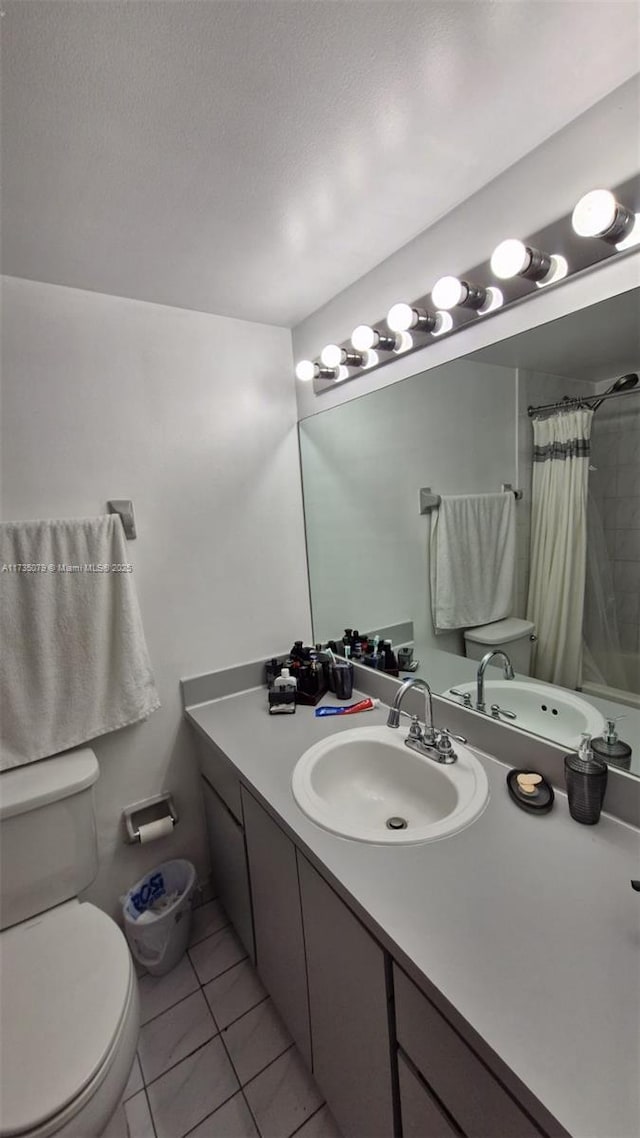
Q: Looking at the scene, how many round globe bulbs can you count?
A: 7